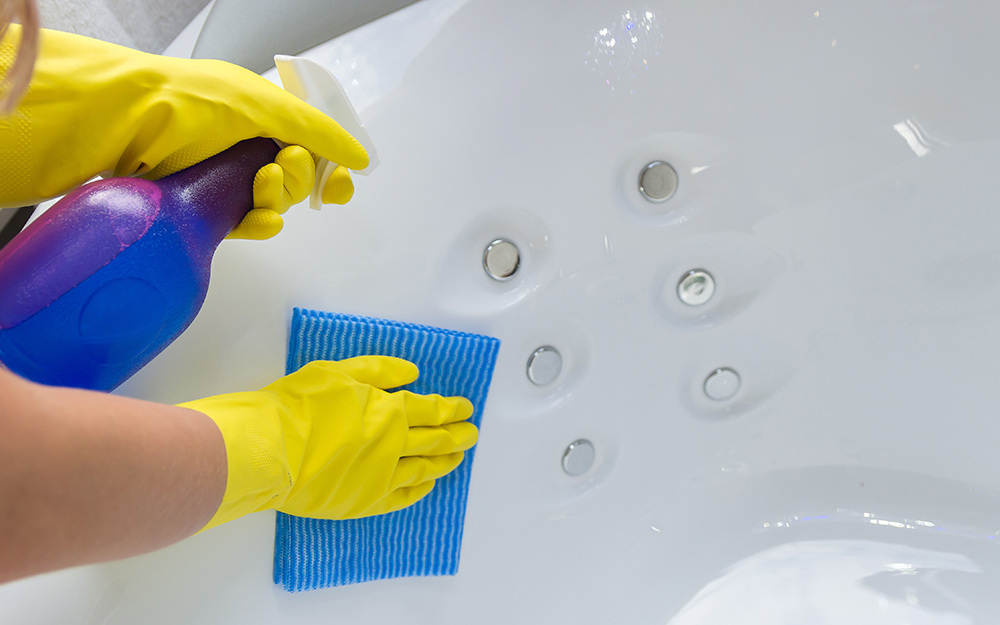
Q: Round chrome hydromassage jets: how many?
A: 6